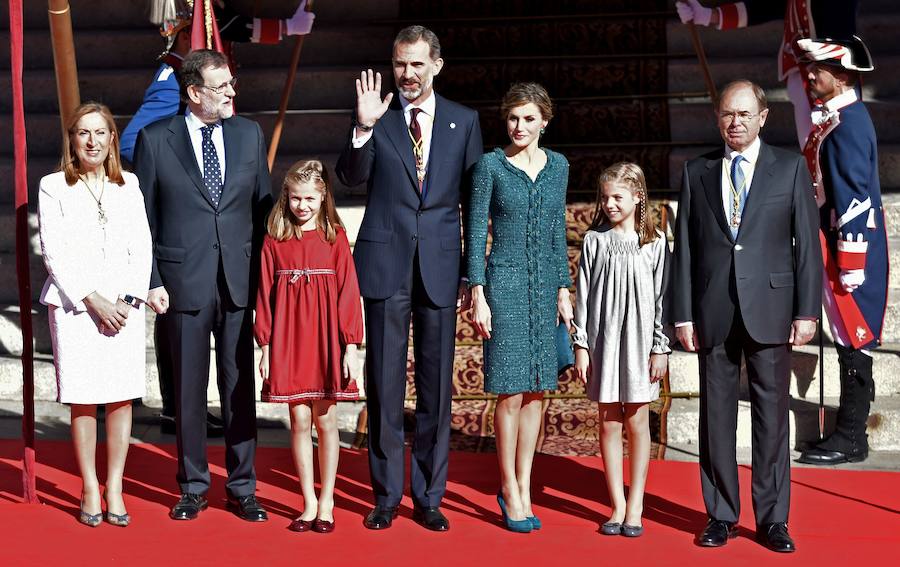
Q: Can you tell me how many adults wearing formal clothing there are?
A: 5